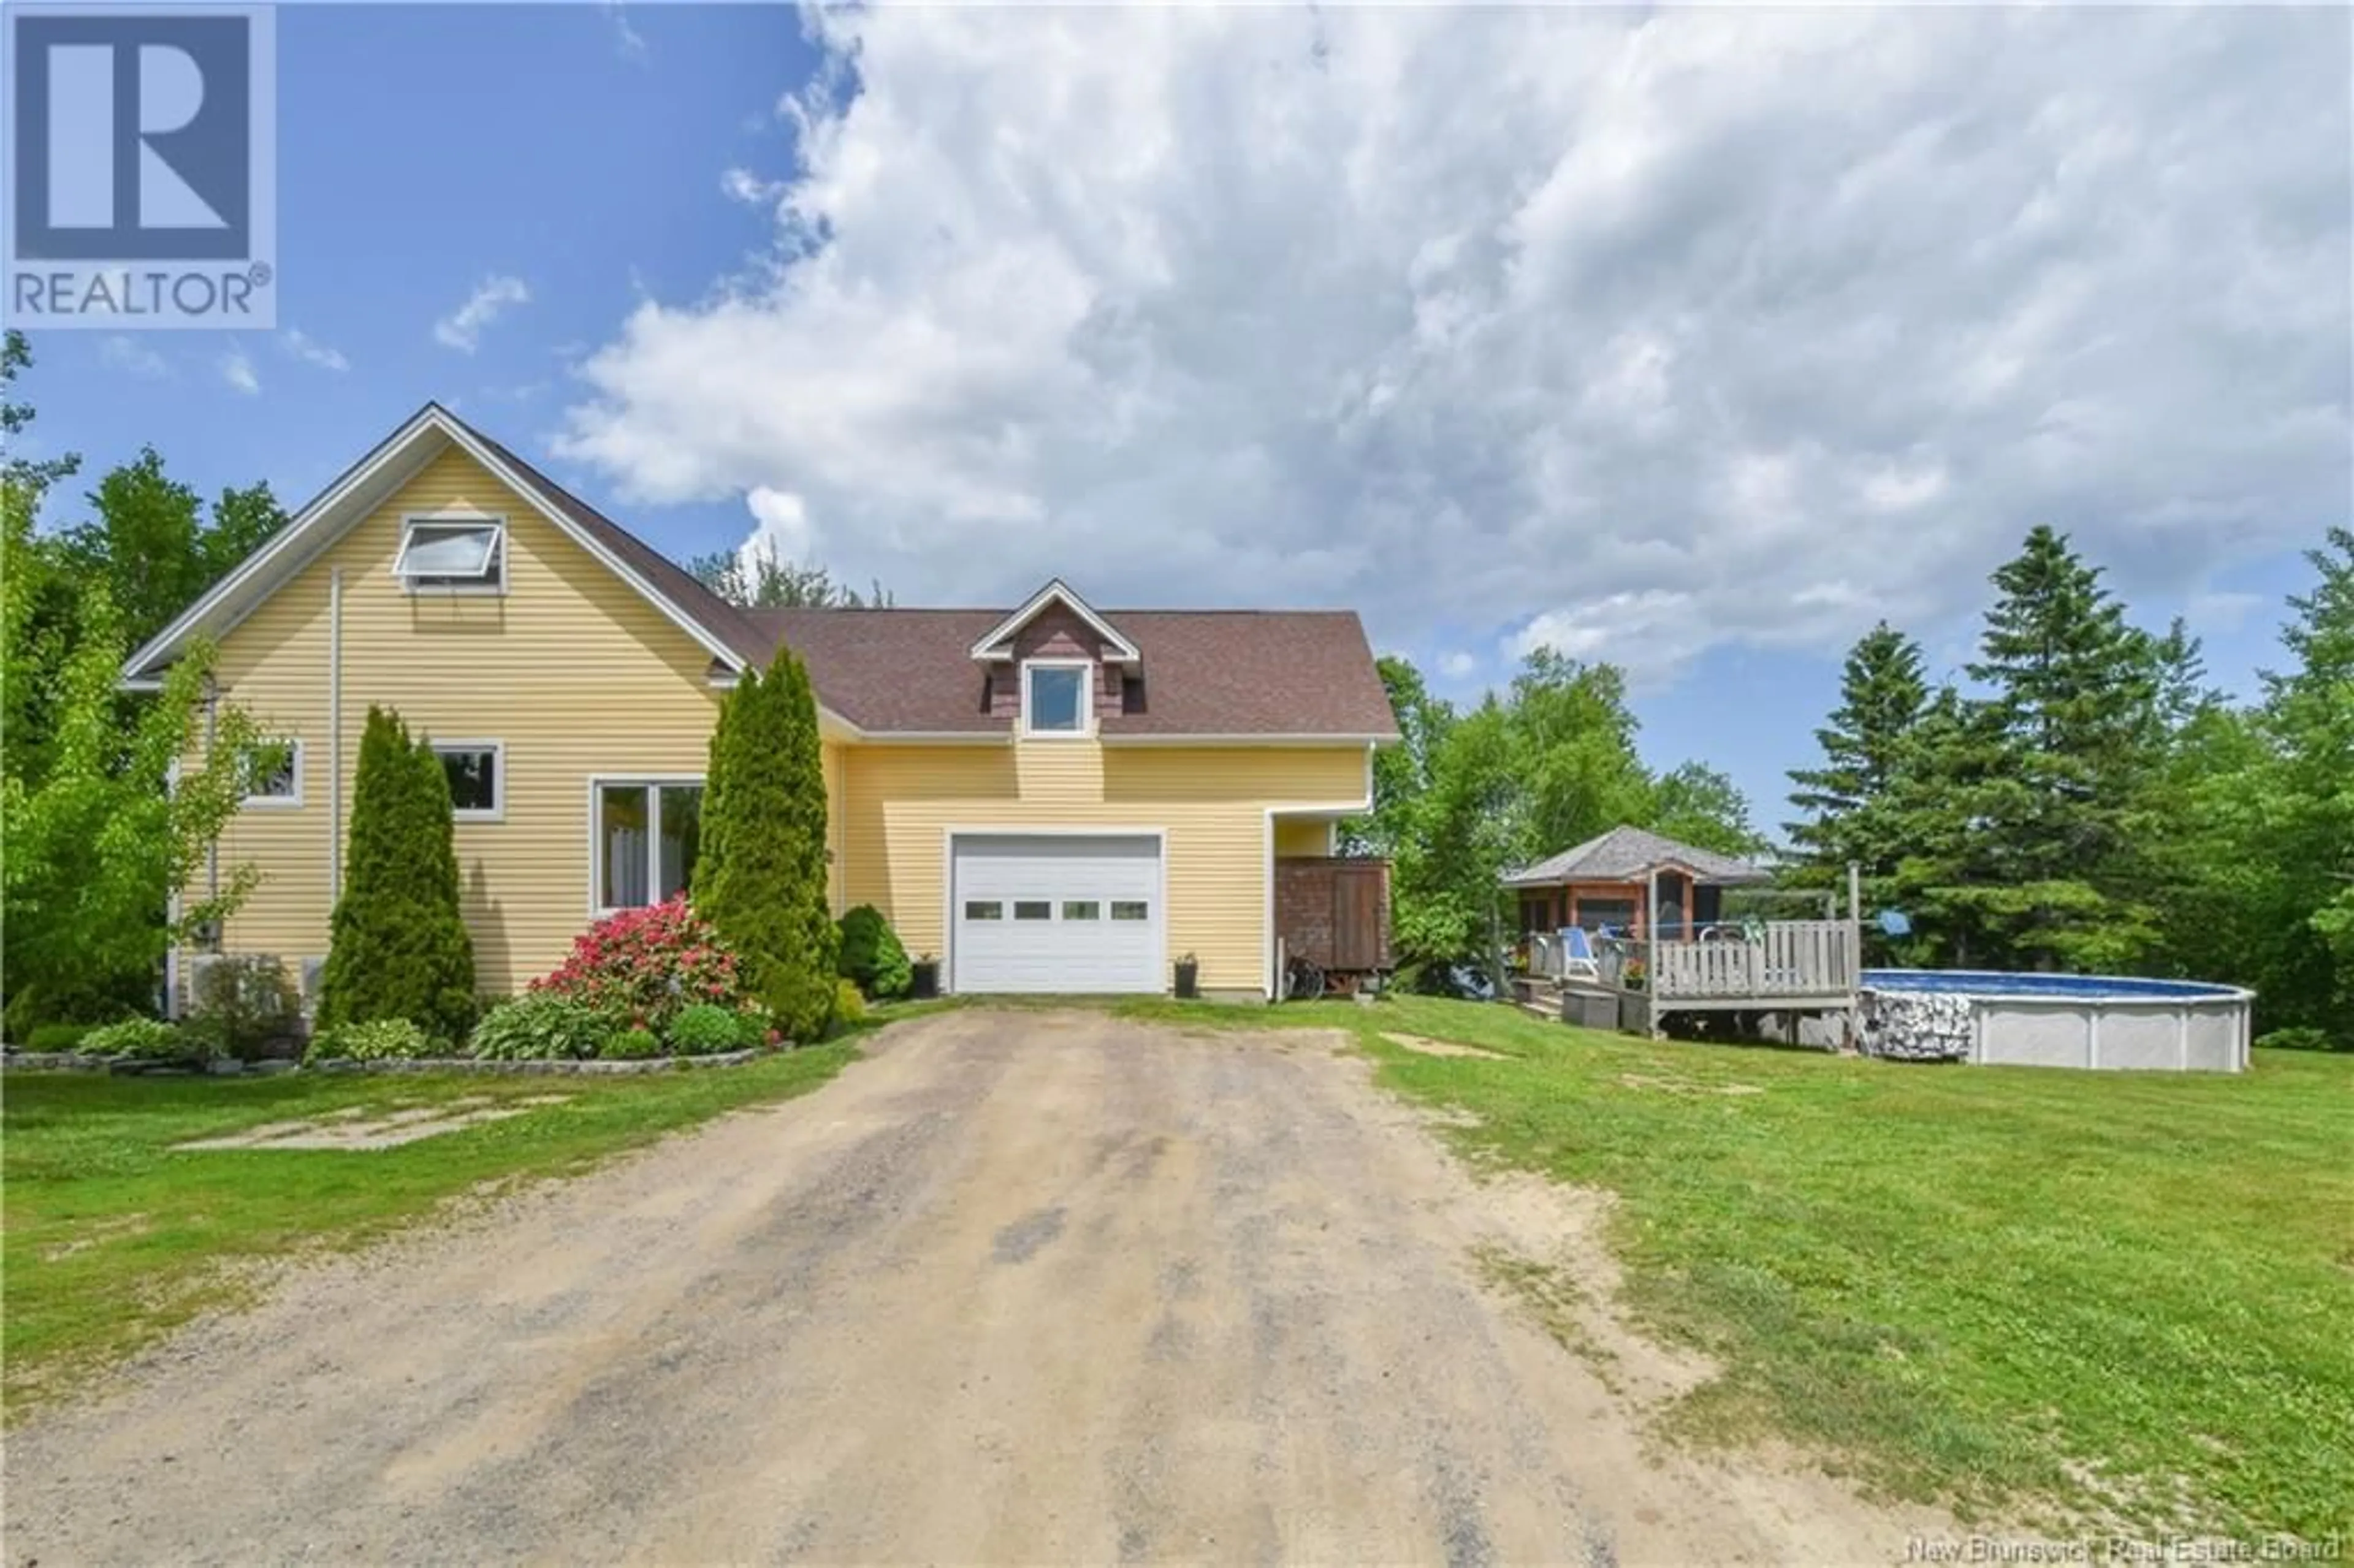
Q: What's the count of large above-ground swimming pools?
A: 1